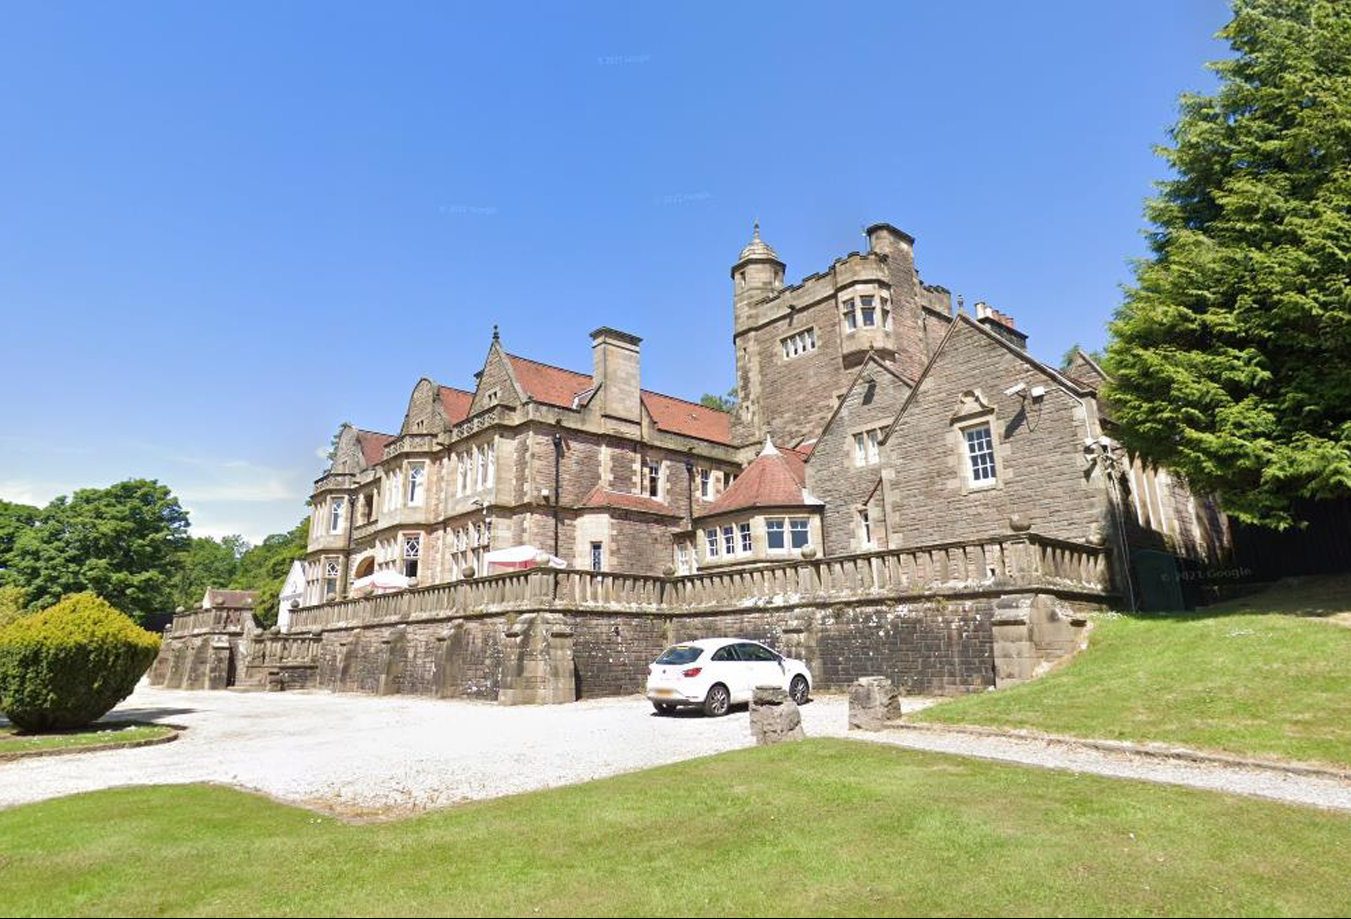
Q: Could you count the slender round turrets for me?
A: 1